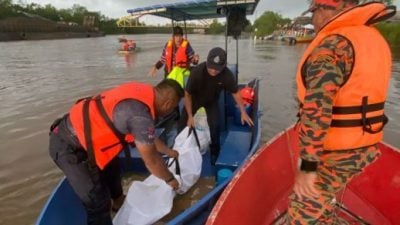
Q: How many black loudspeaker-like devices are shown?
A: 1